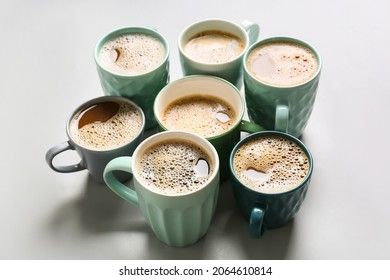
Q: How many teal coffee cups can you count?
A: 1